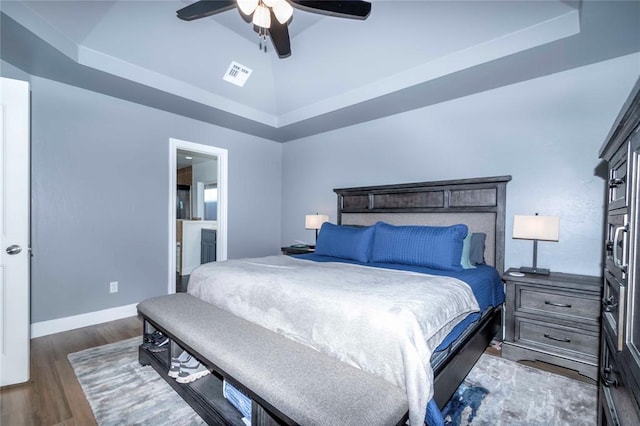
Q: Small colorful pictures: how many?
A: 0